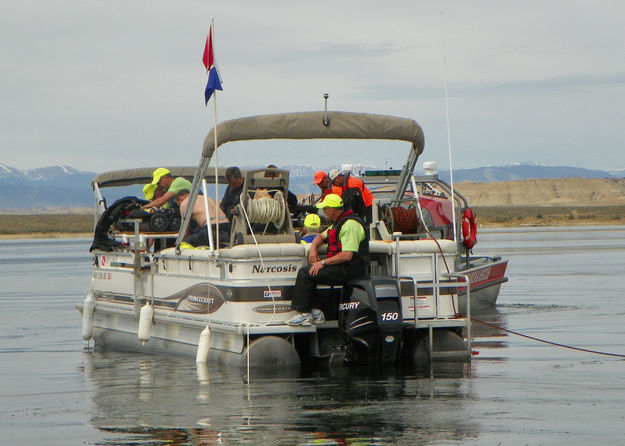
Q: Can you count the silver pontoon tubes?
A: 2